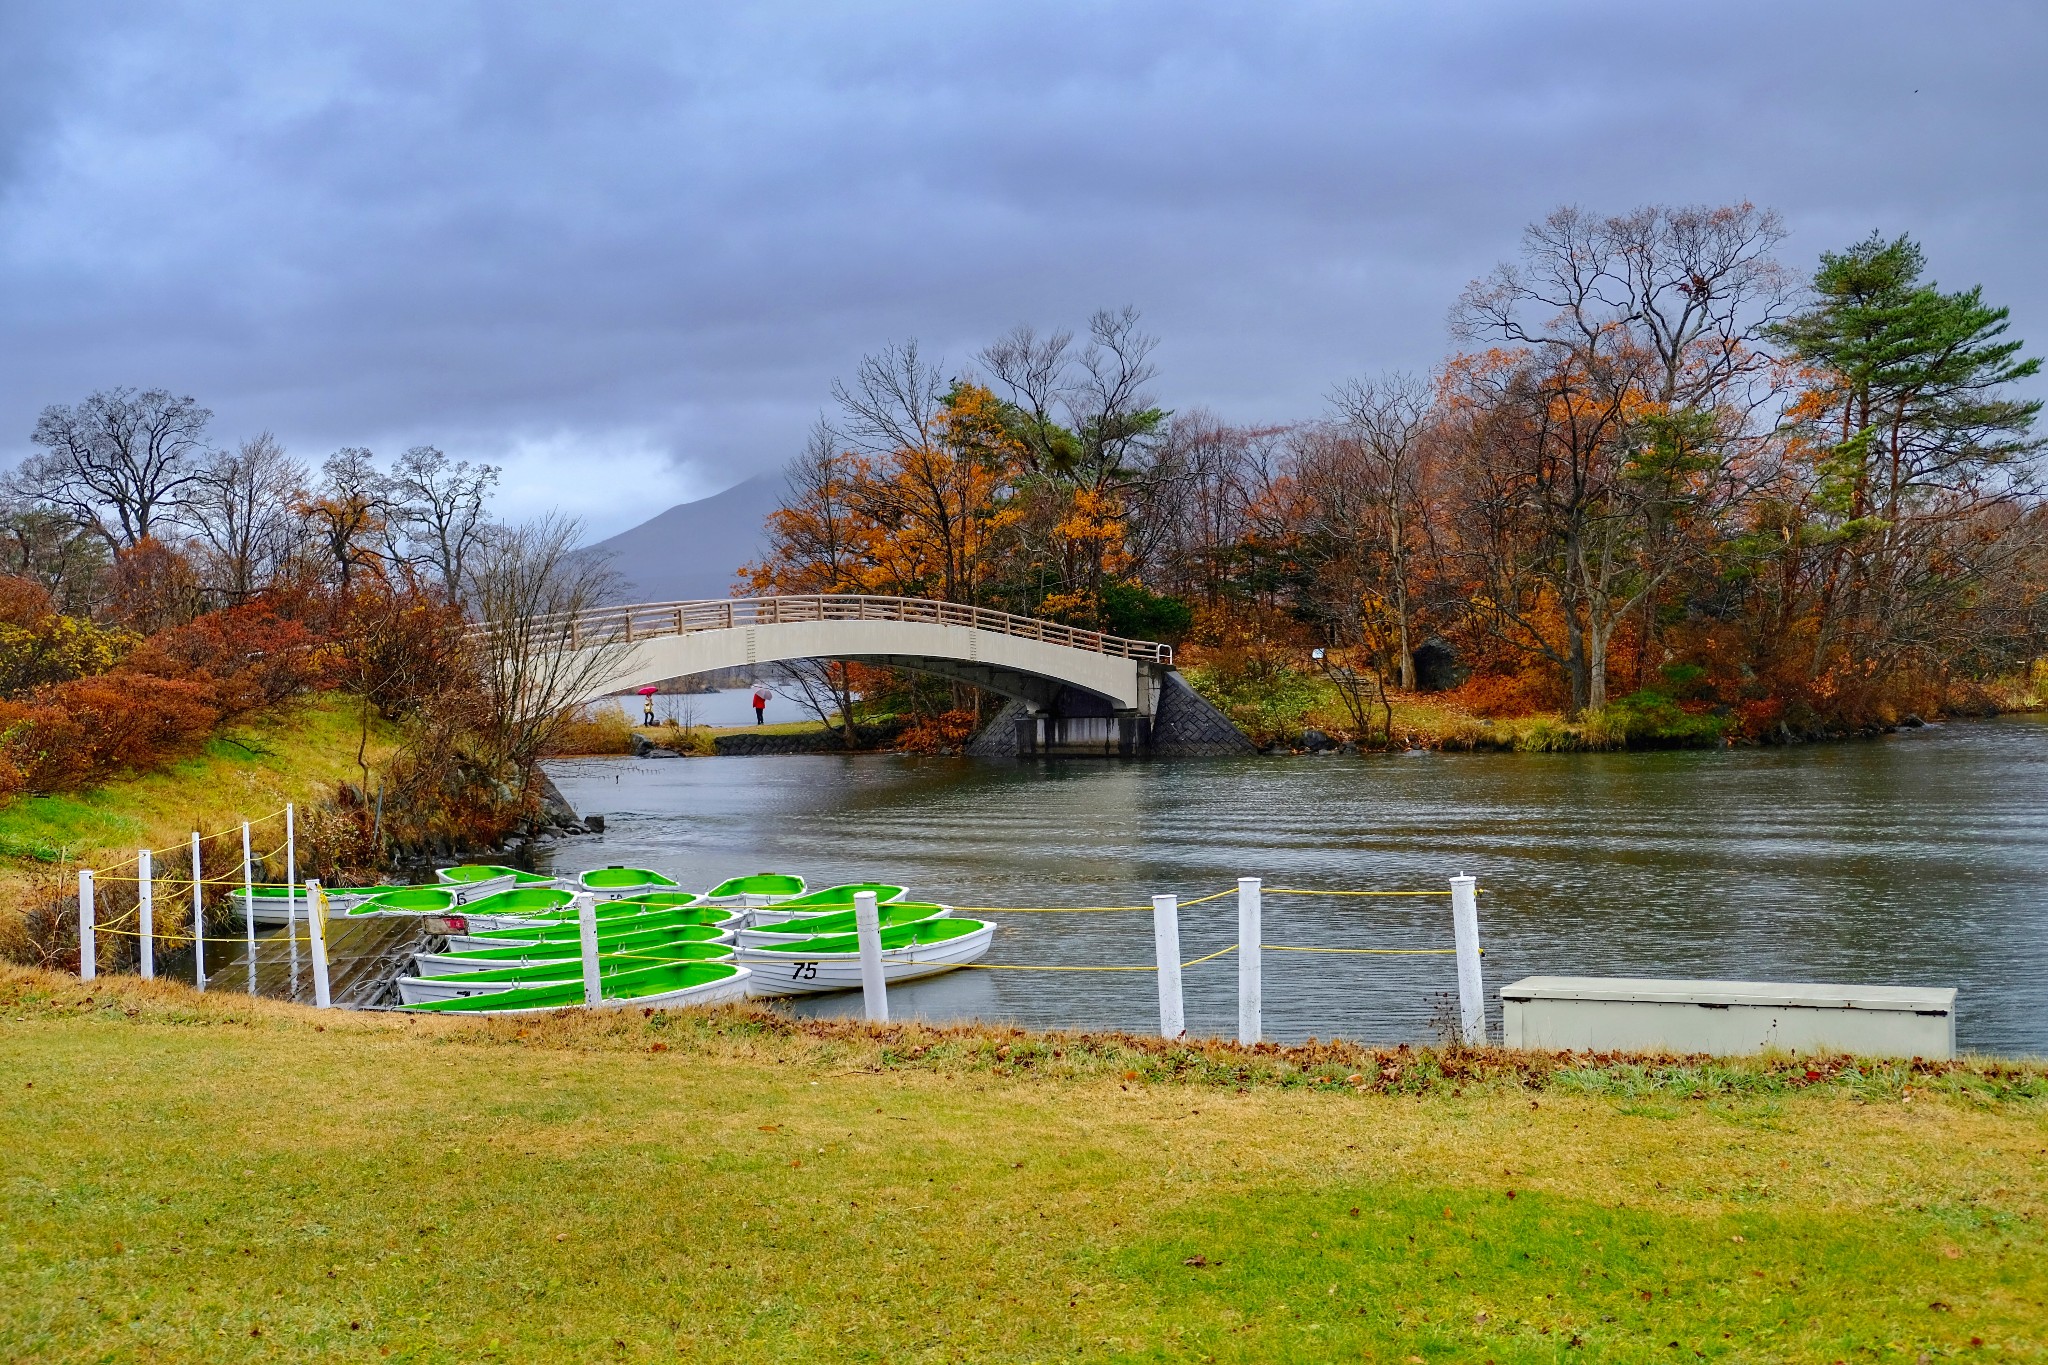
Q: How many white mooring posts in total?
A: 11